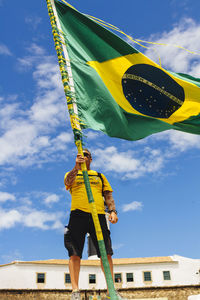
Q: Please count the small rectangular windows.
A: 7